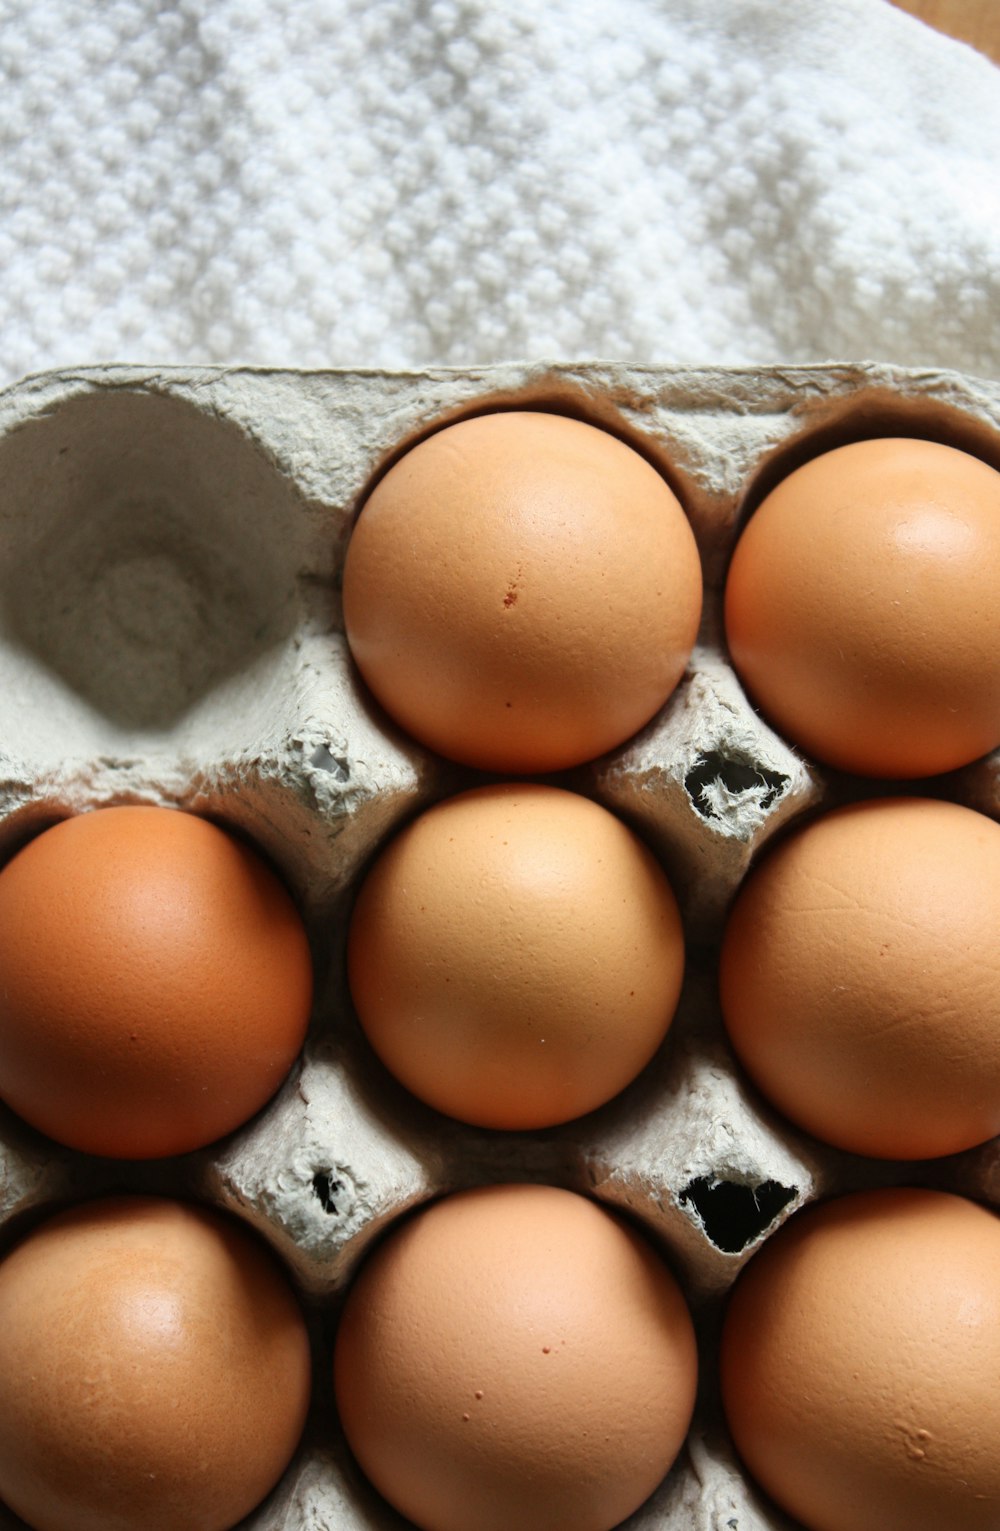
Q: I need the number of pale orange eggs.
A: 7